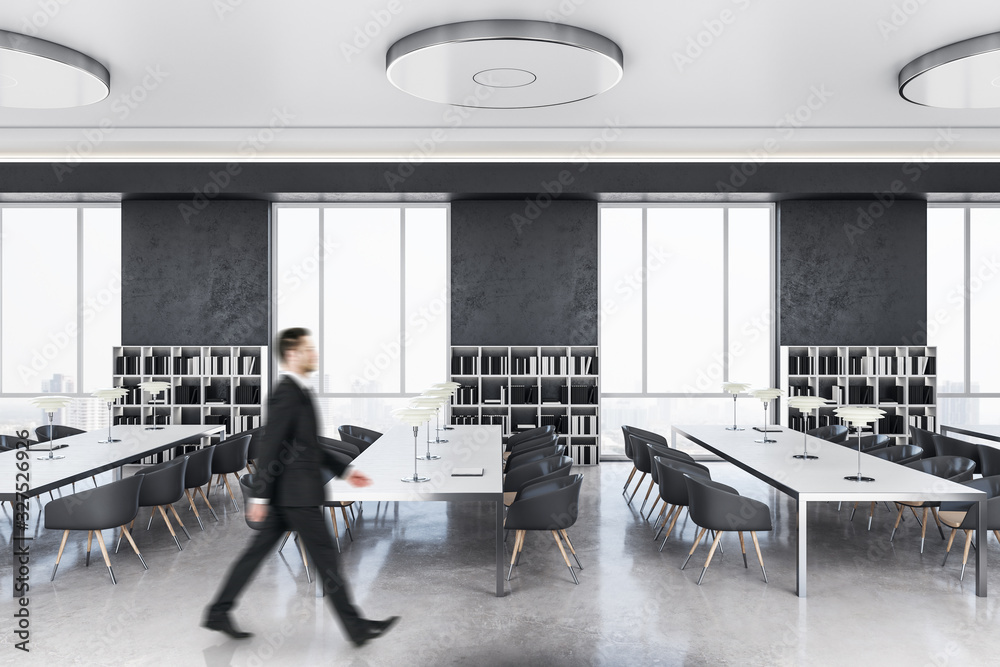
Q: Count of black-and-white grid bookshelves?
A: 3